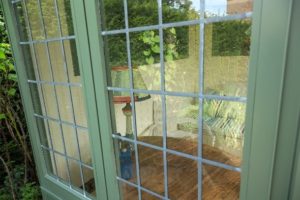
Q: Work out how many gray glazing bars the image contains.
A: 14